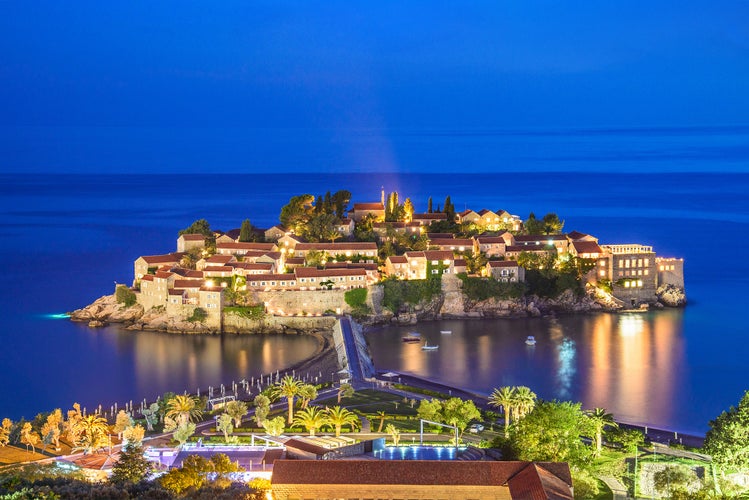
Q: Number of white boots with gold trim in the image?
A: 0